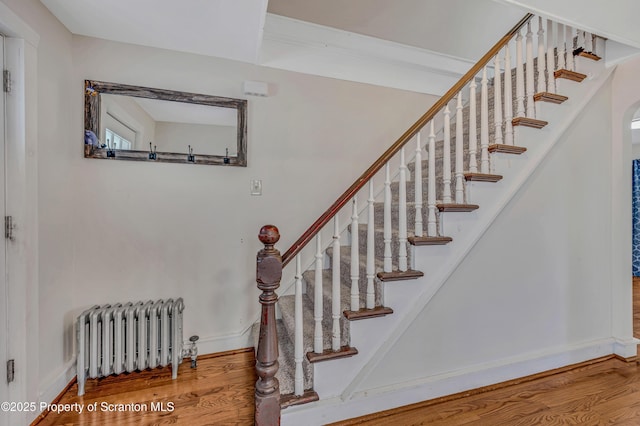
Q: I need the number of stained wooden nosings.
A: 12